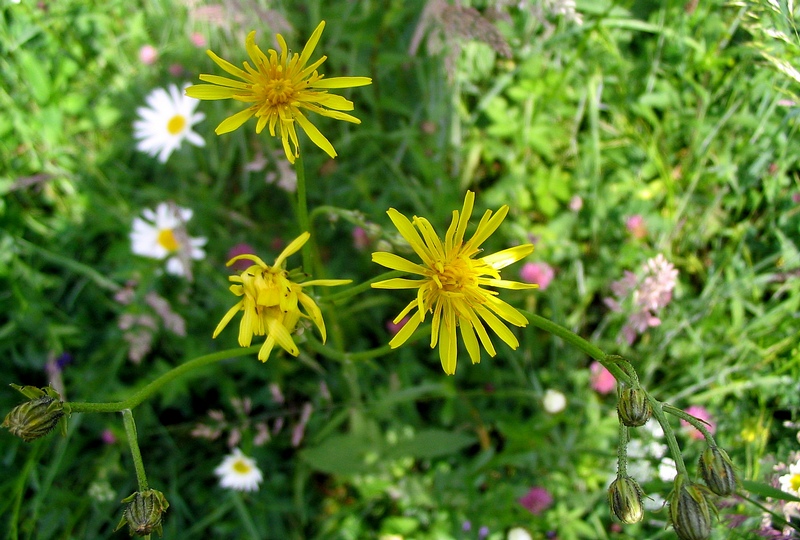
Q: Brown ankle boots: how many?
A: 0